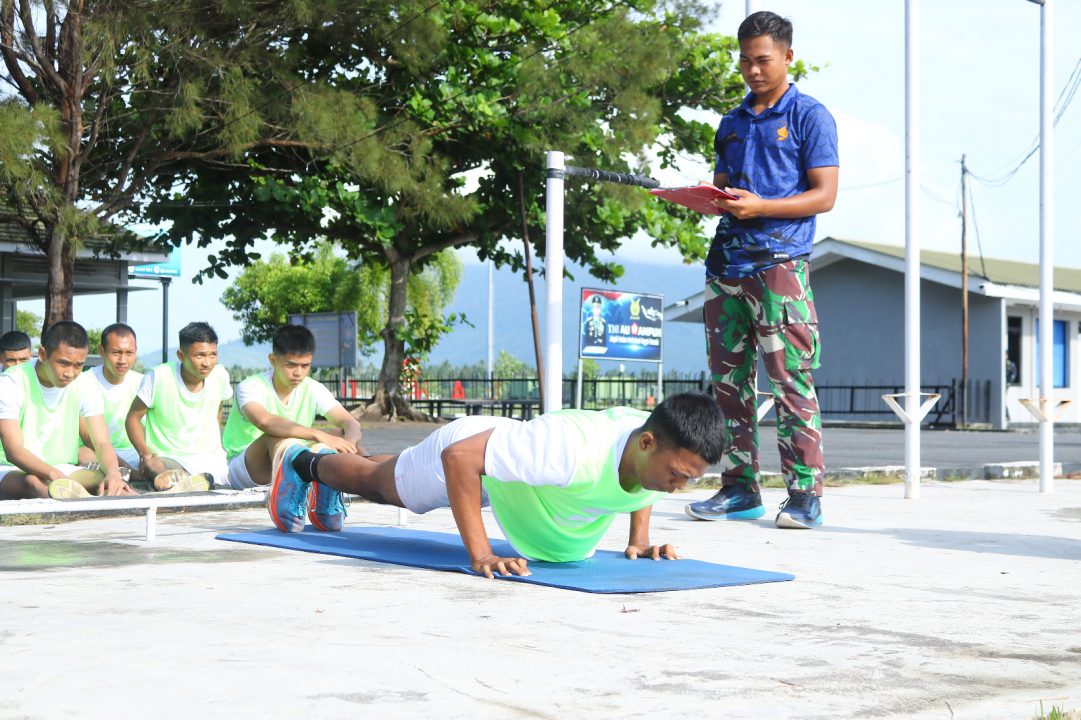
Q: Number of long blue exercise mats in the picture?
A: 1